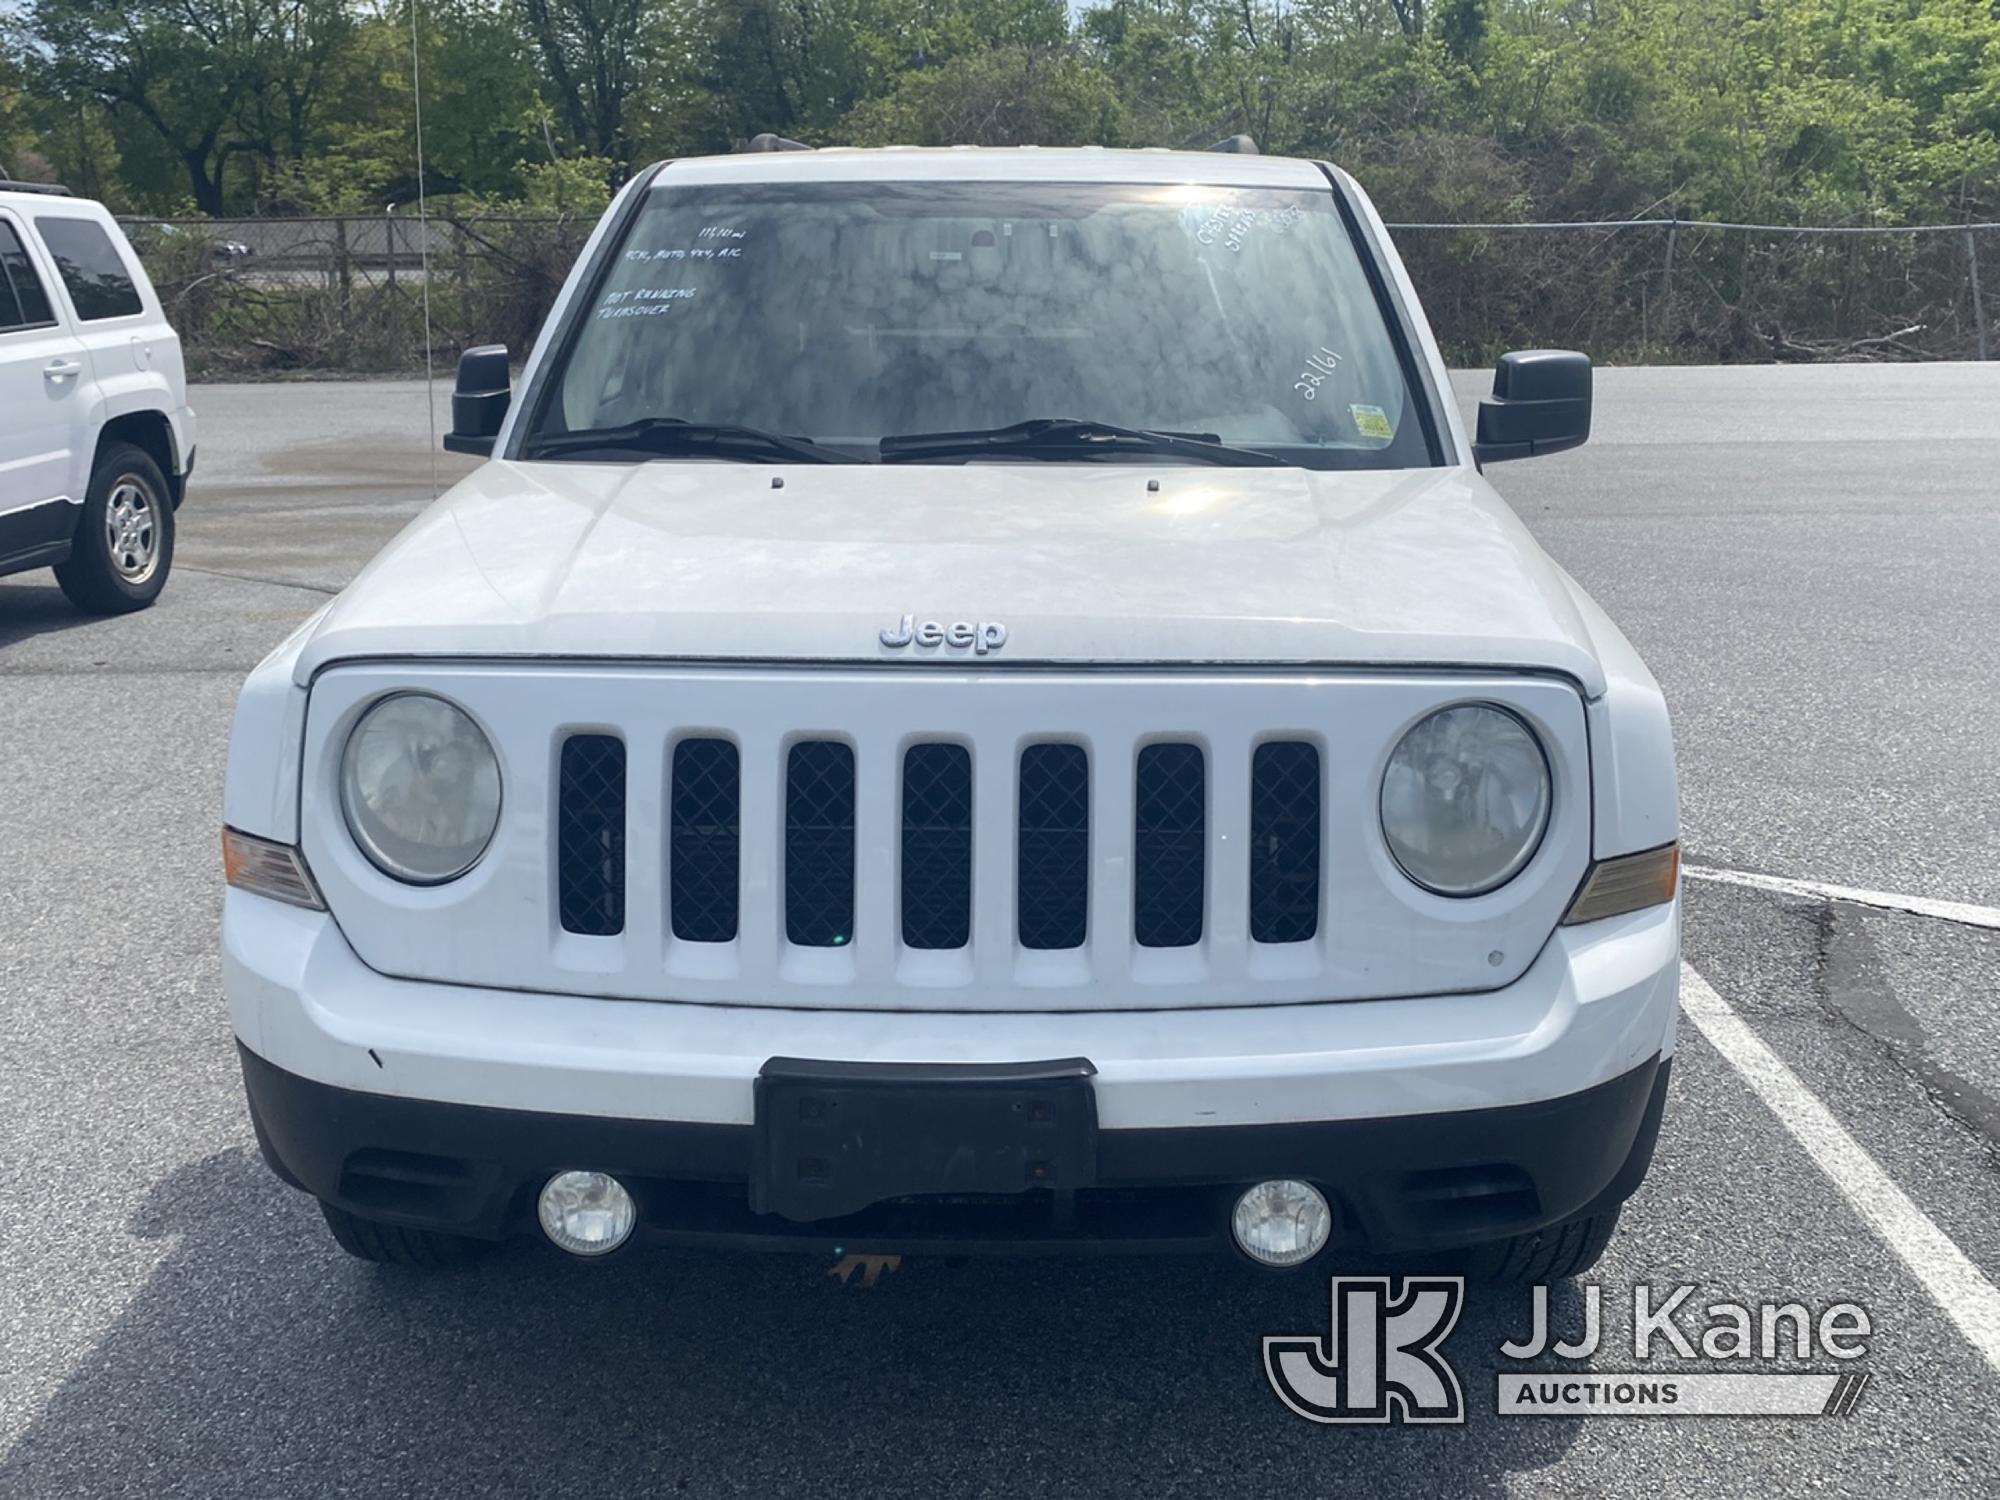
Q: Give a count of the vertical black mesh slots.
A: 7